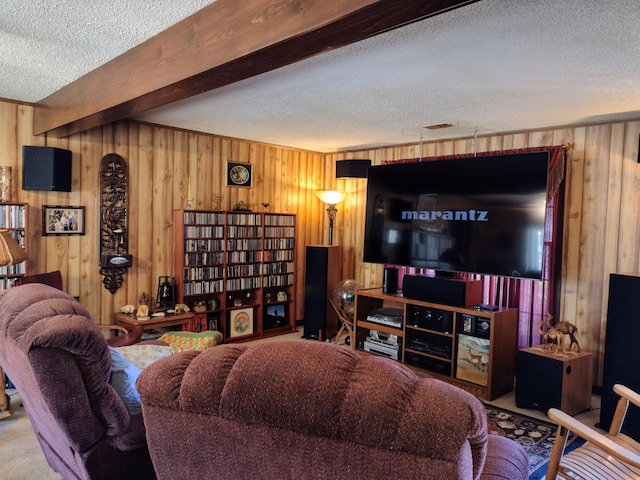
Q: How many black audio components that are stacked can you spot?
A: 3